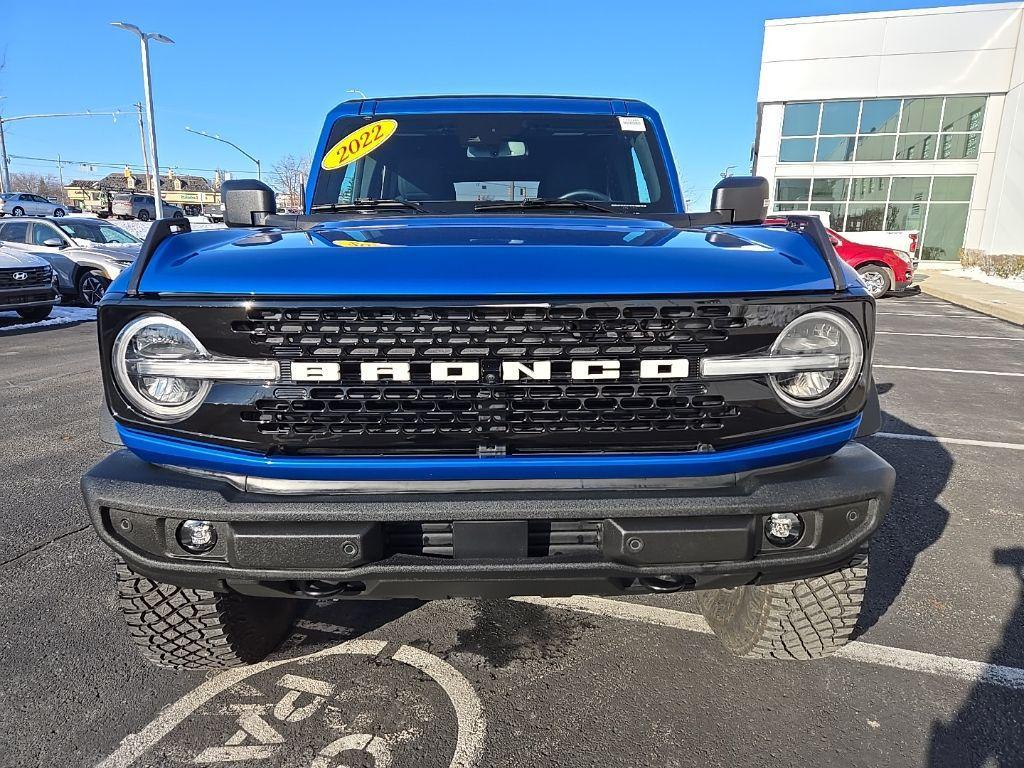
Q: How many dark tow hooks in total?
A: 2